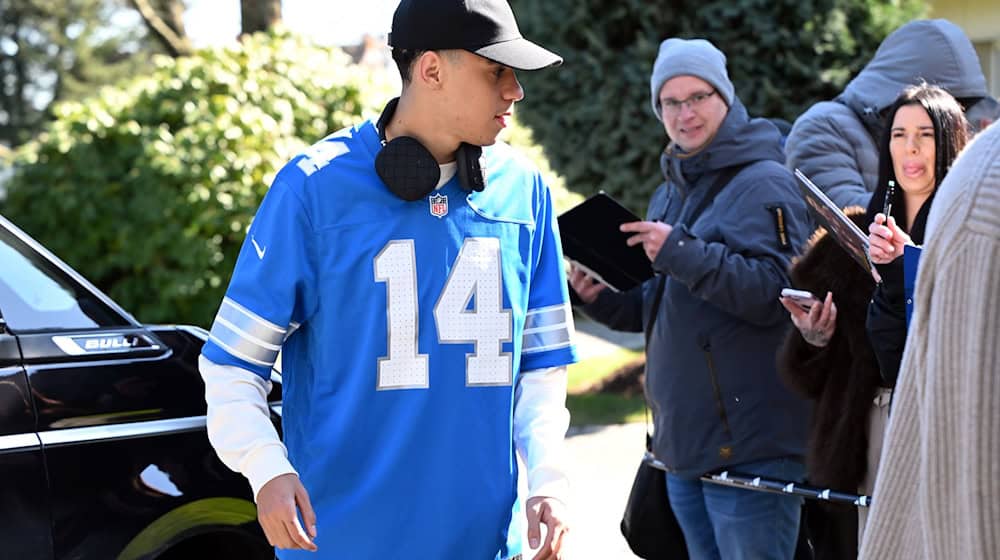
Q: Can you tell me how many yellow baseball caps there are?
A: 0